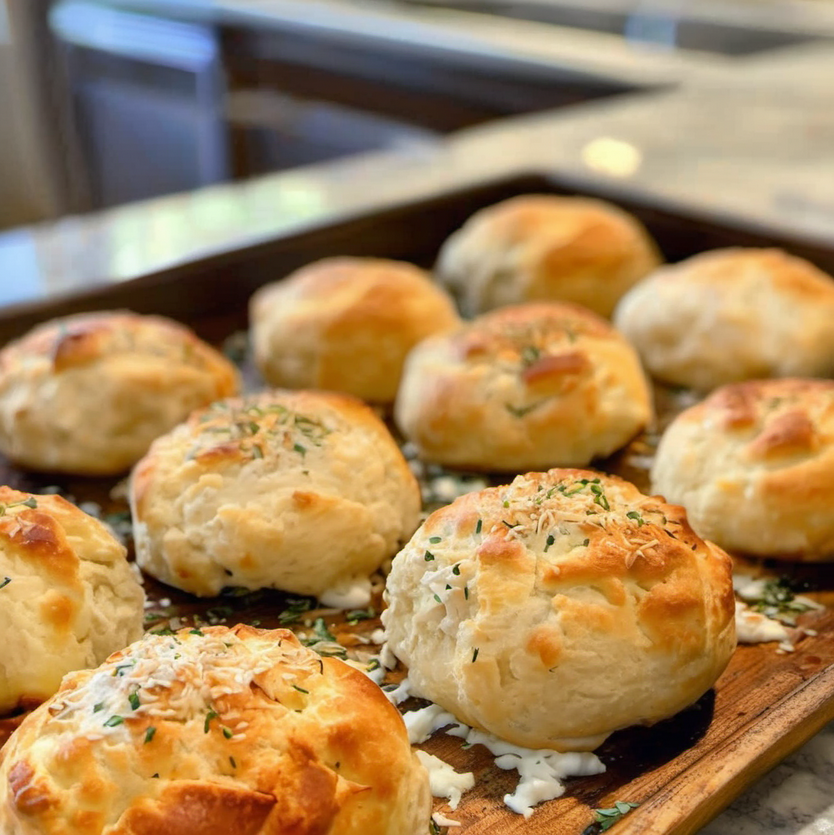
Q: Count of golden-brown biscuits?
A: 10